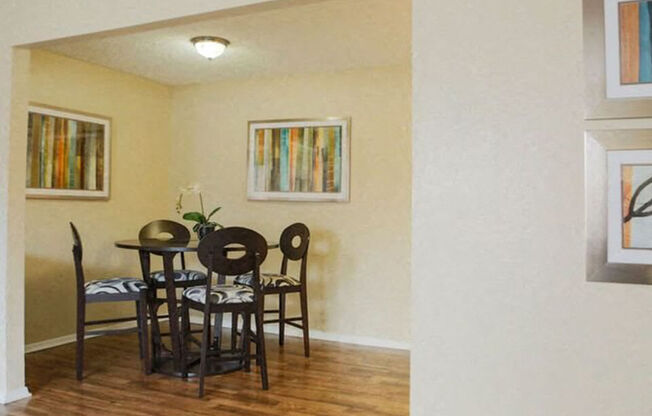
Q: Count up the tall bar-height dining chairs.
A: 4